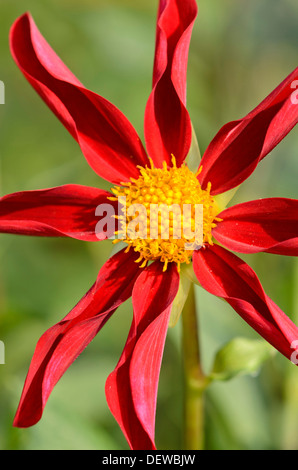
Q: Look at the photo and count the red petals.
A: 8